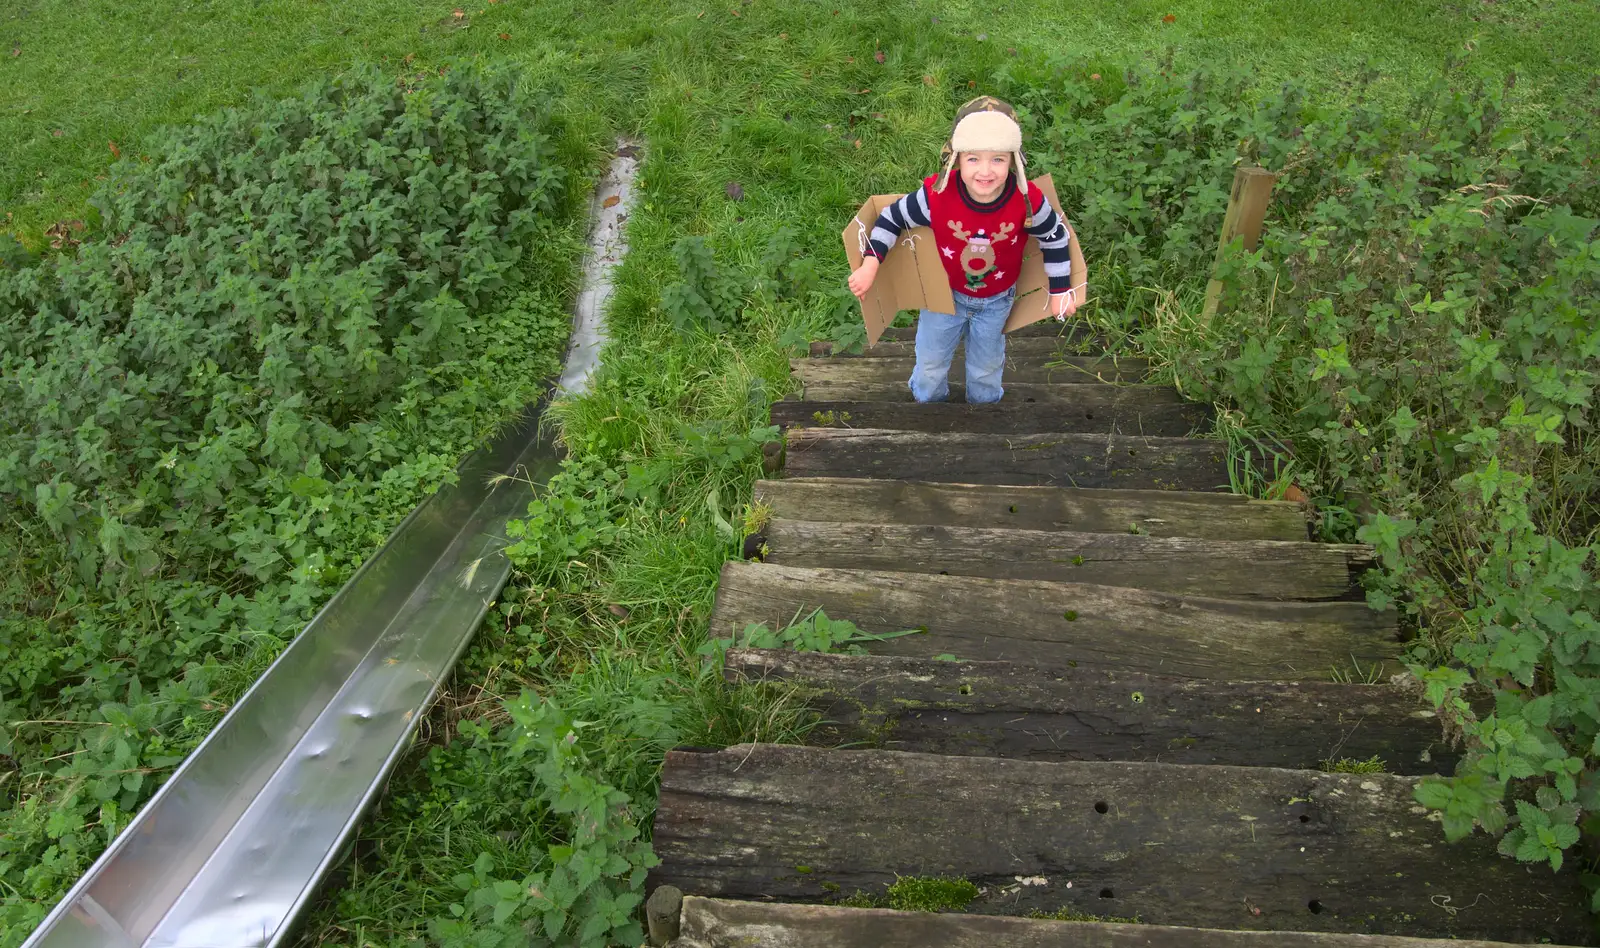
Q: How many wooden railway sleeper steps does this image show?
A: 12